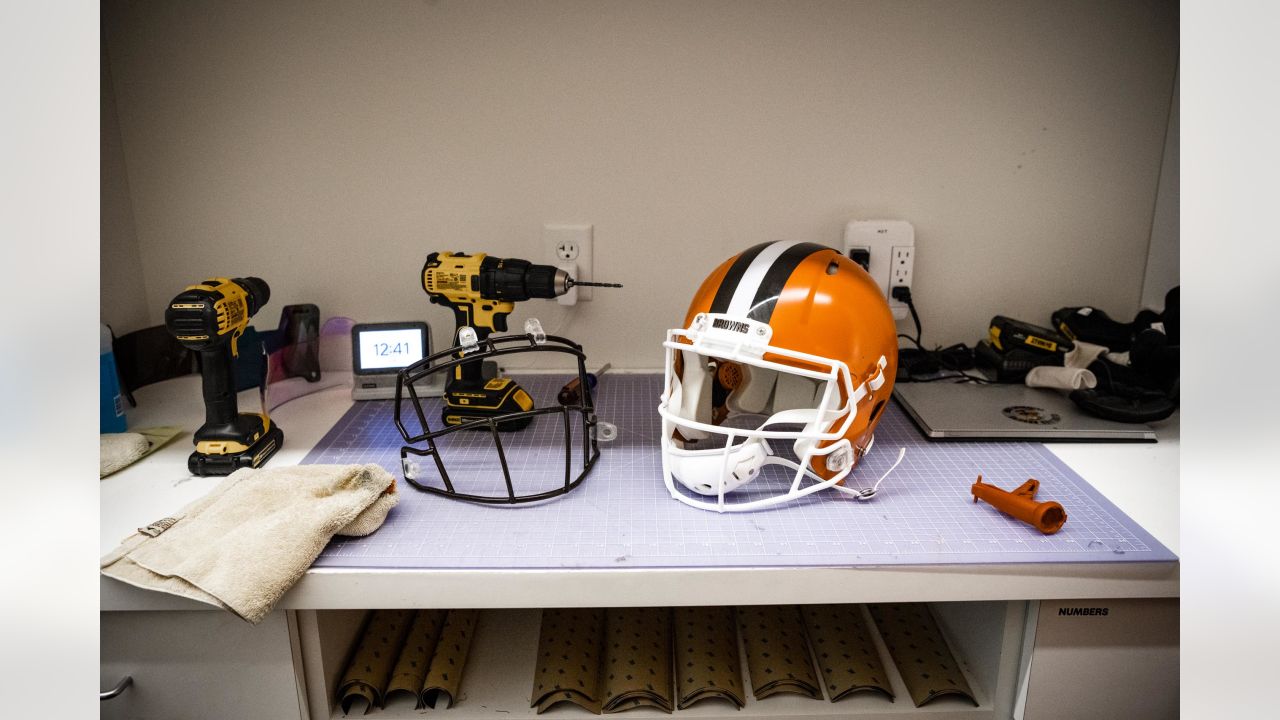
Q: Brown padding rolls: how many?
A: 9